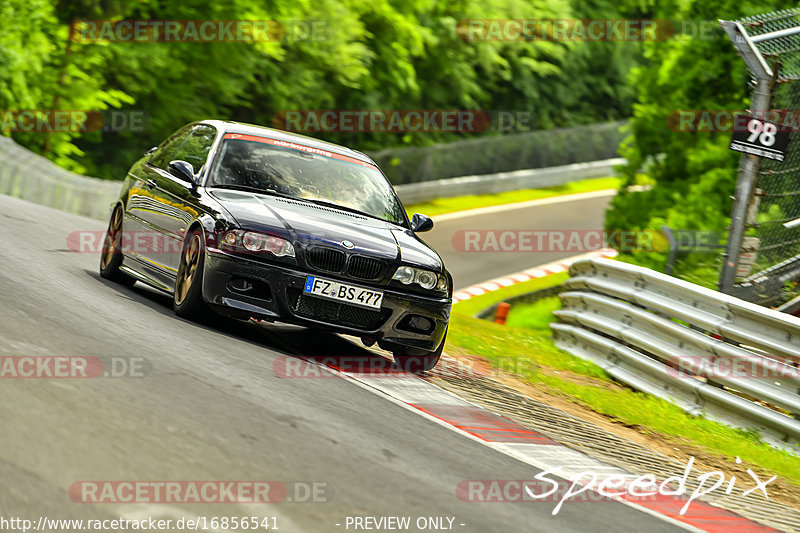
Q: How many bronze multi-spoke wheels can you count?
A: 2